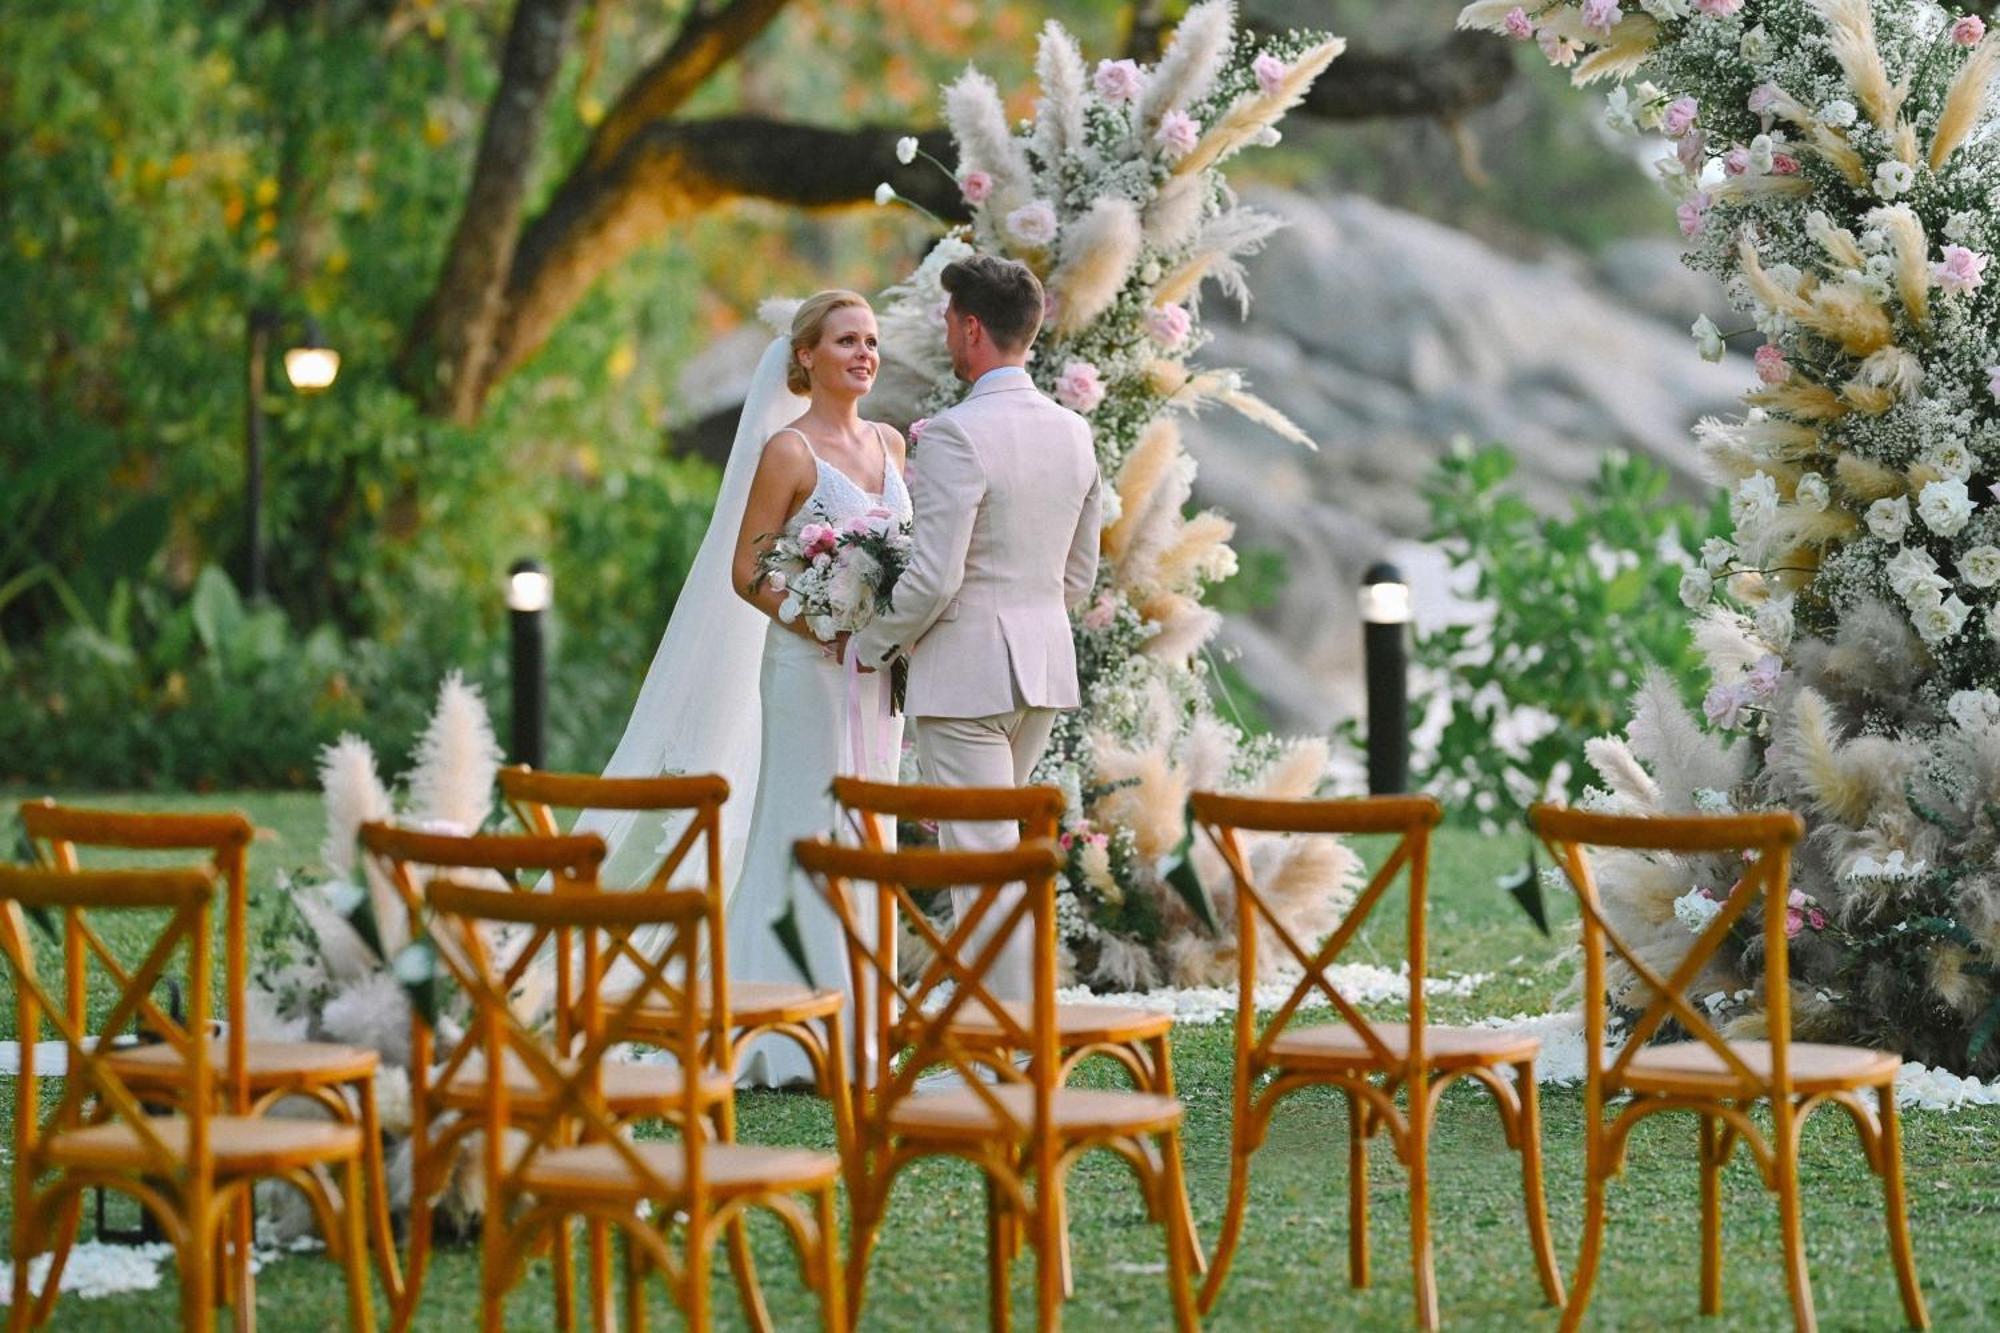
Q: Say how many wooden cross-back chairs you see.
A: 9